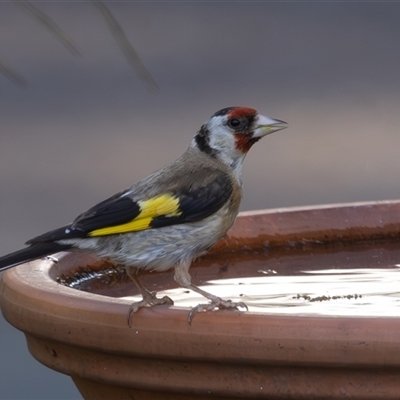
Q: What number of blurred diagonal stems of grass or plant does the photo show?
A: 3